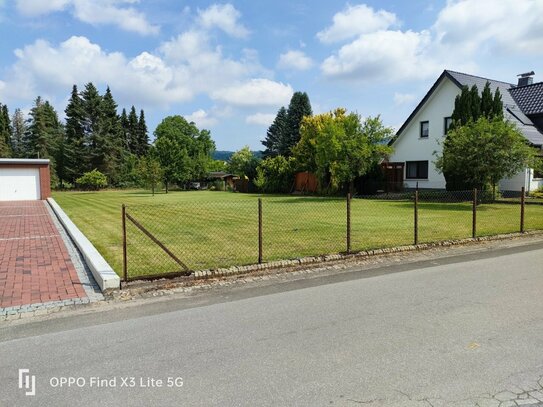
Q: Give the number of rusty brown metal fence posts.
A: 6